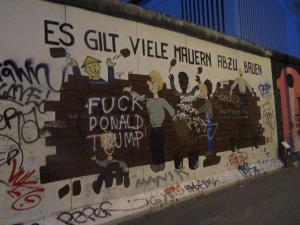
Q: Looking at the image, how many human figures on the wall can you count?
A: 6